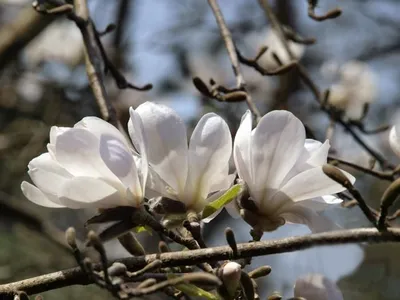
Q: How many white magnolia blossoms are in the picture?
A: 3